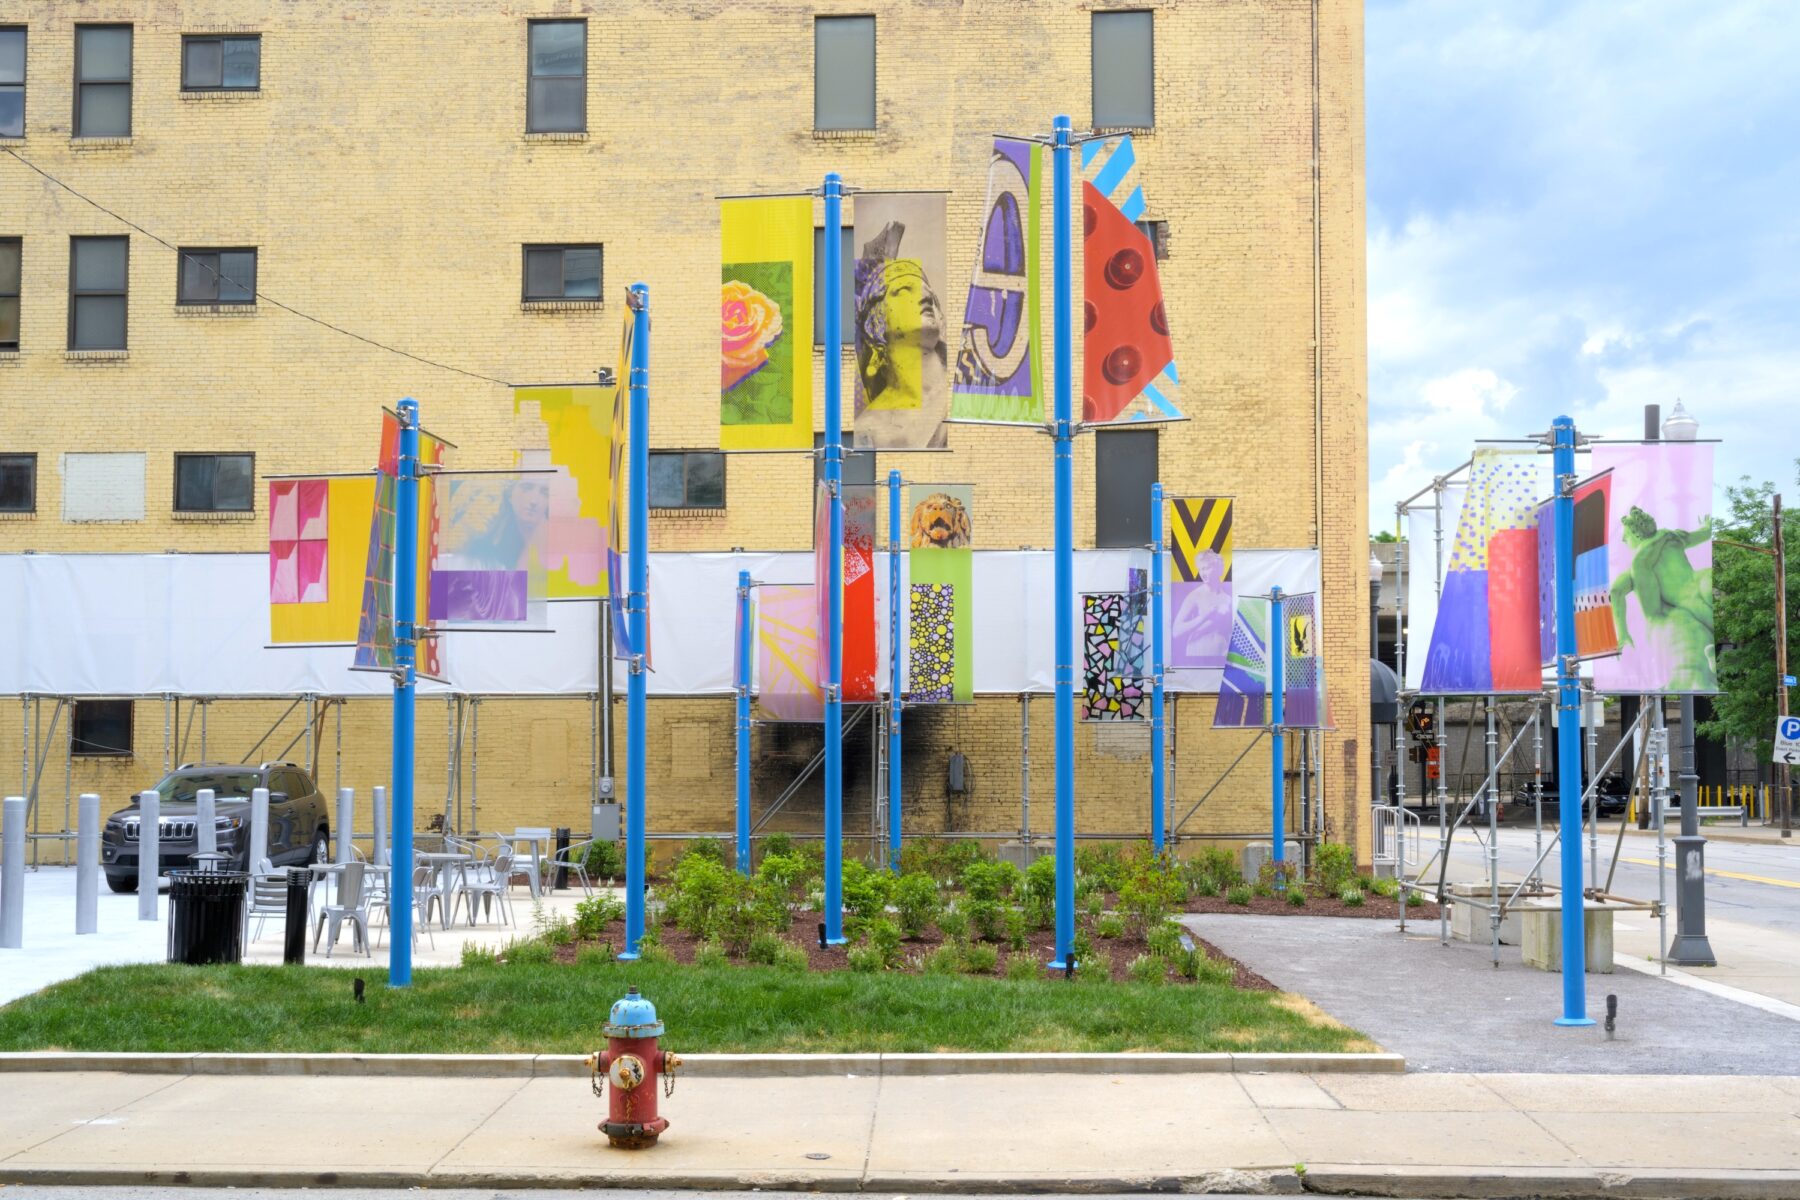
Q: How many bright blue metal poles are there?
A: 9